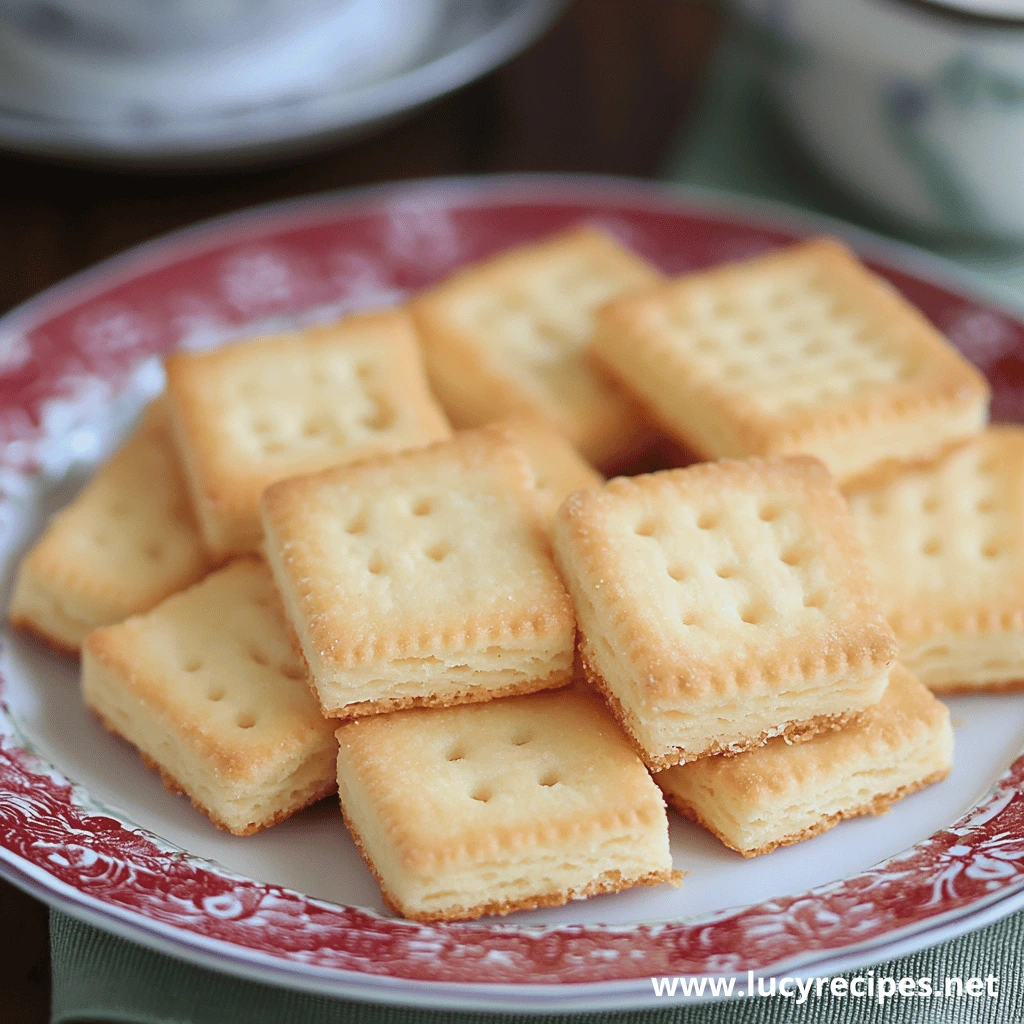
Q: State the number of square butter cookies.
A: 11